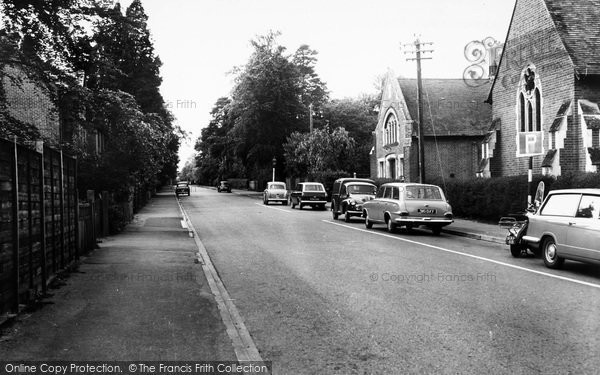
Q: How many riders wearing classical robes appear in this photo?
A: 0